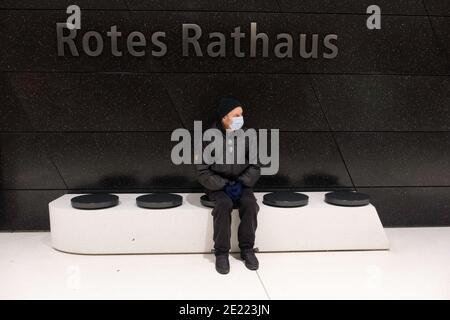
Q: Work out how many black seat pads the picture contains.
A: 5